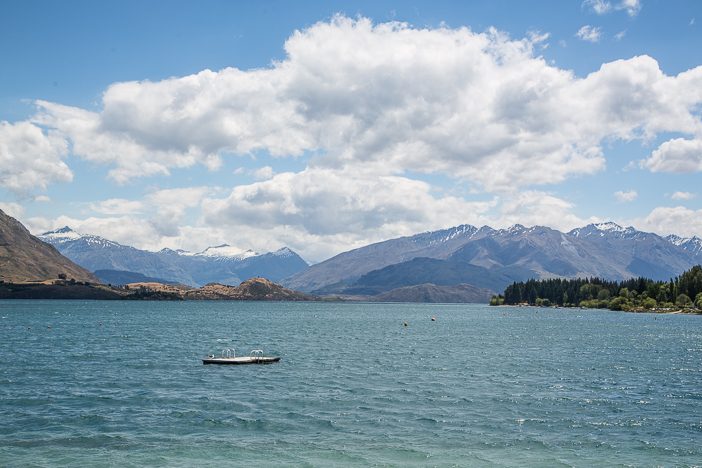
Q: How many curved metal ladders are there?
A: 2